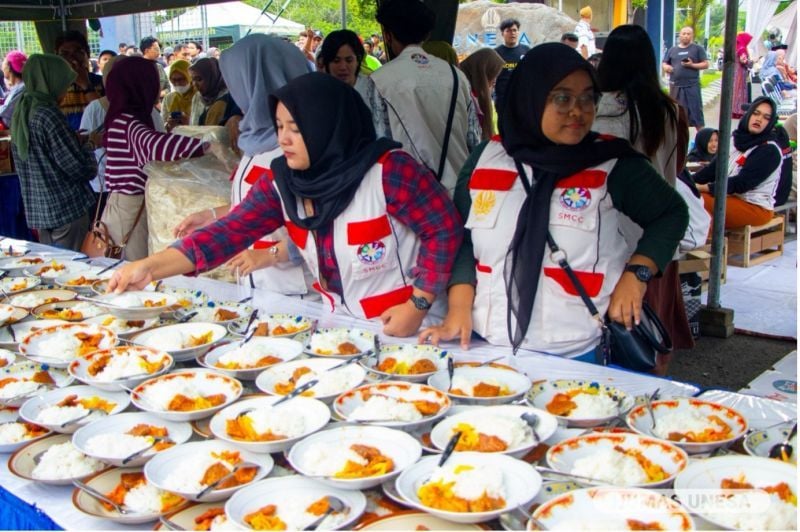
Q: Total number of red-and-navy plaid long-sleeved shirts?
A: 1